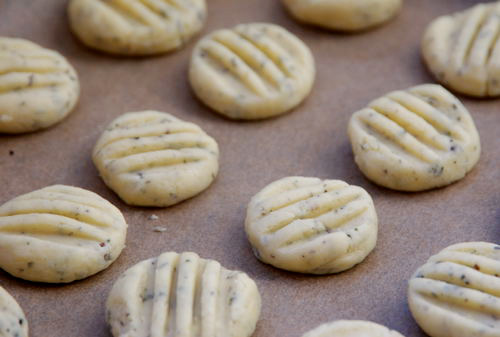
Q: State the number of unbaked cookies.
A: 13